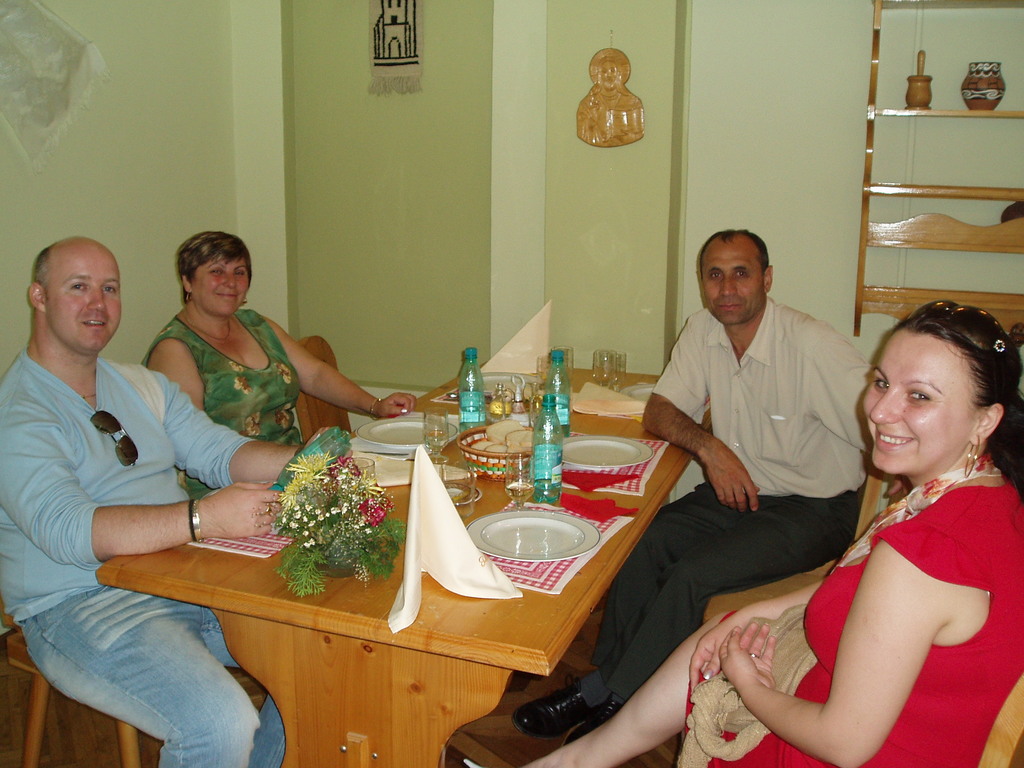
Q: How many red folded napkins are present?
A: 2